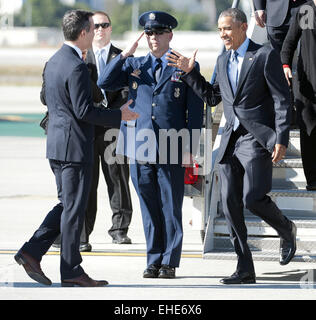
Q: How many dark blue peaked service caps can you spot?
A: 1